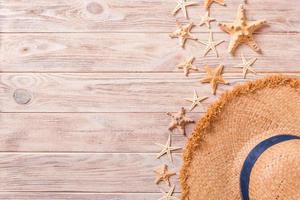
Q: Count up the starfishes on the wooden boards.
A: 14